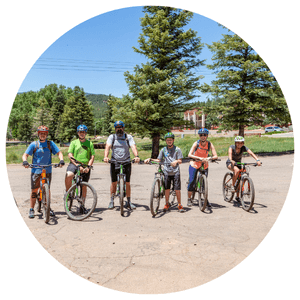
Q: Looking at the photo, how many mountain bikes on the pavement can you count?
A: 6